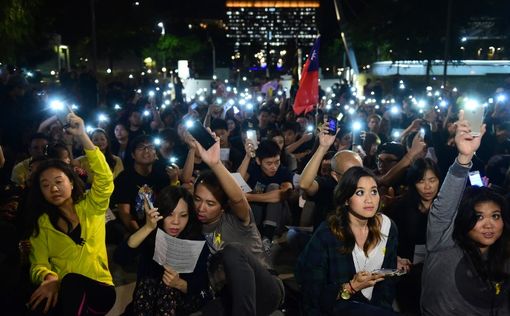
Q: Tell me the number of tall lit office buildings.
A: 1